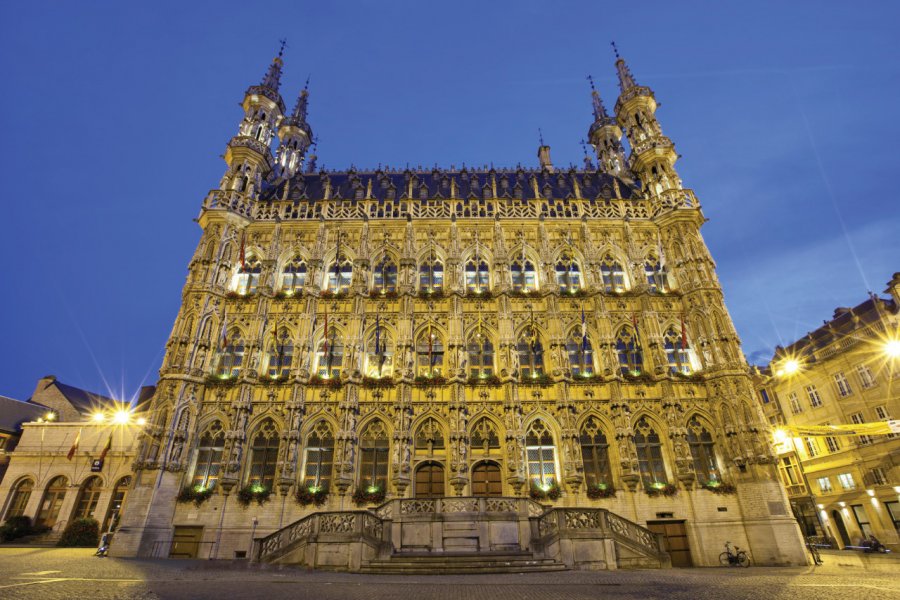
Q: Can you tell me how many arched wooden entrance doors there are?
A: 2